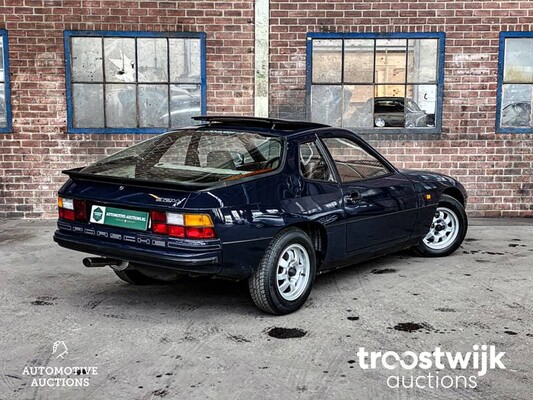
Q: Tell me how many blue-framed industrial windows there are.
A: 4